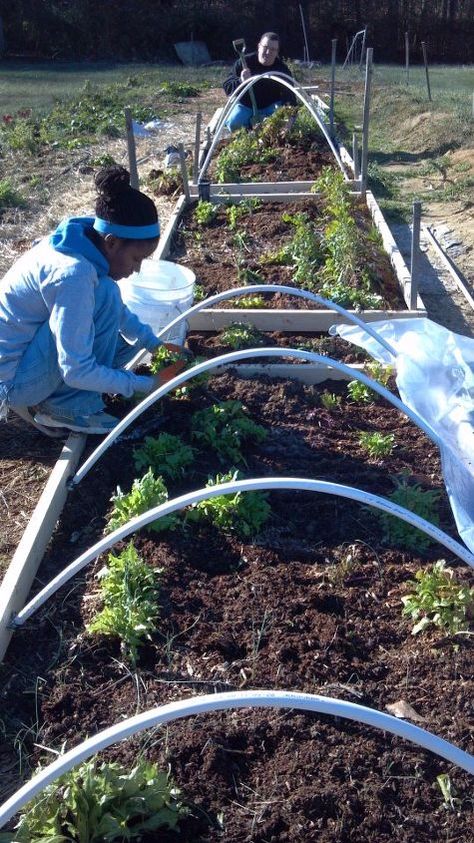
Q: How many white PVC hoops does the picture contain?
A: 6